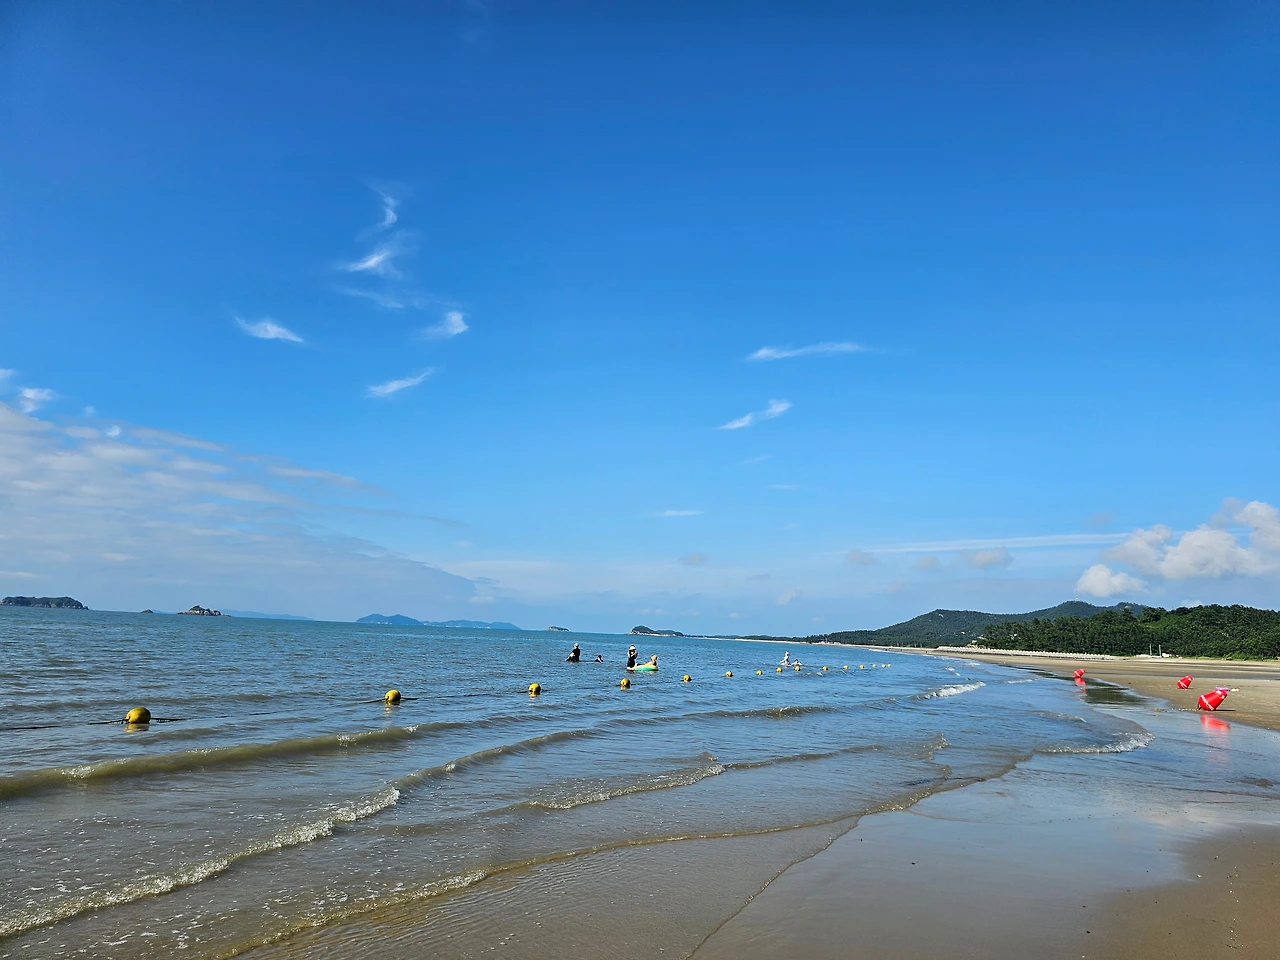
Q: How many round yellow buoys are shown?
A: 15